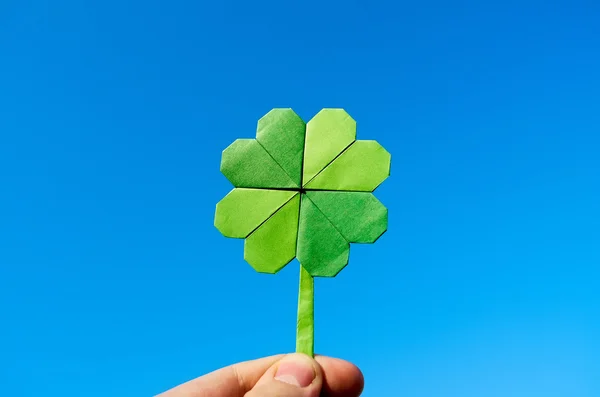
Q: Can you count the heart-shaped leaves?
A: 4